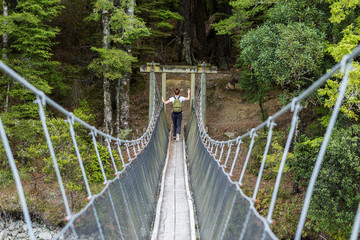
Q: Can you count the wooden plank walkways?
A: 1